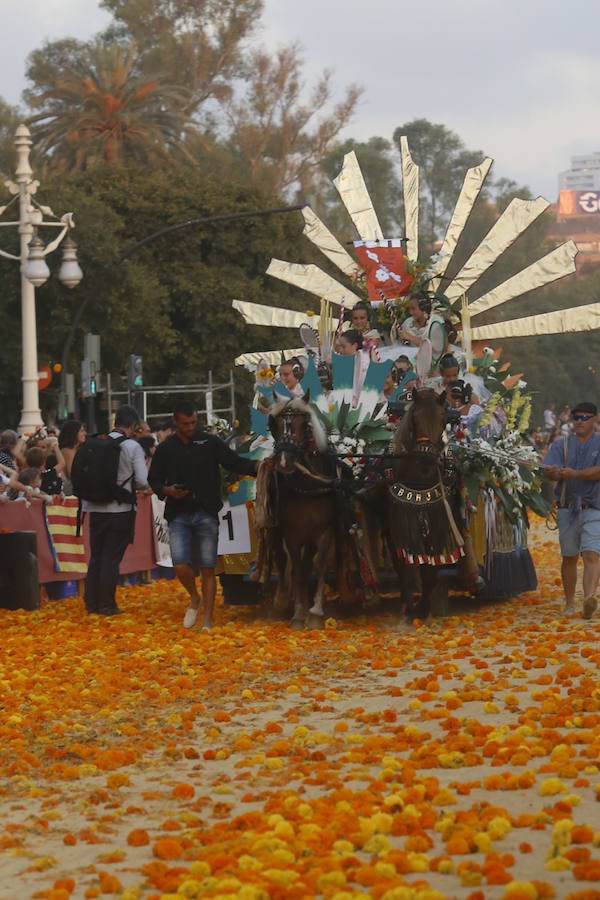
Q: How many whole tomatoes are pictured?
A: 0